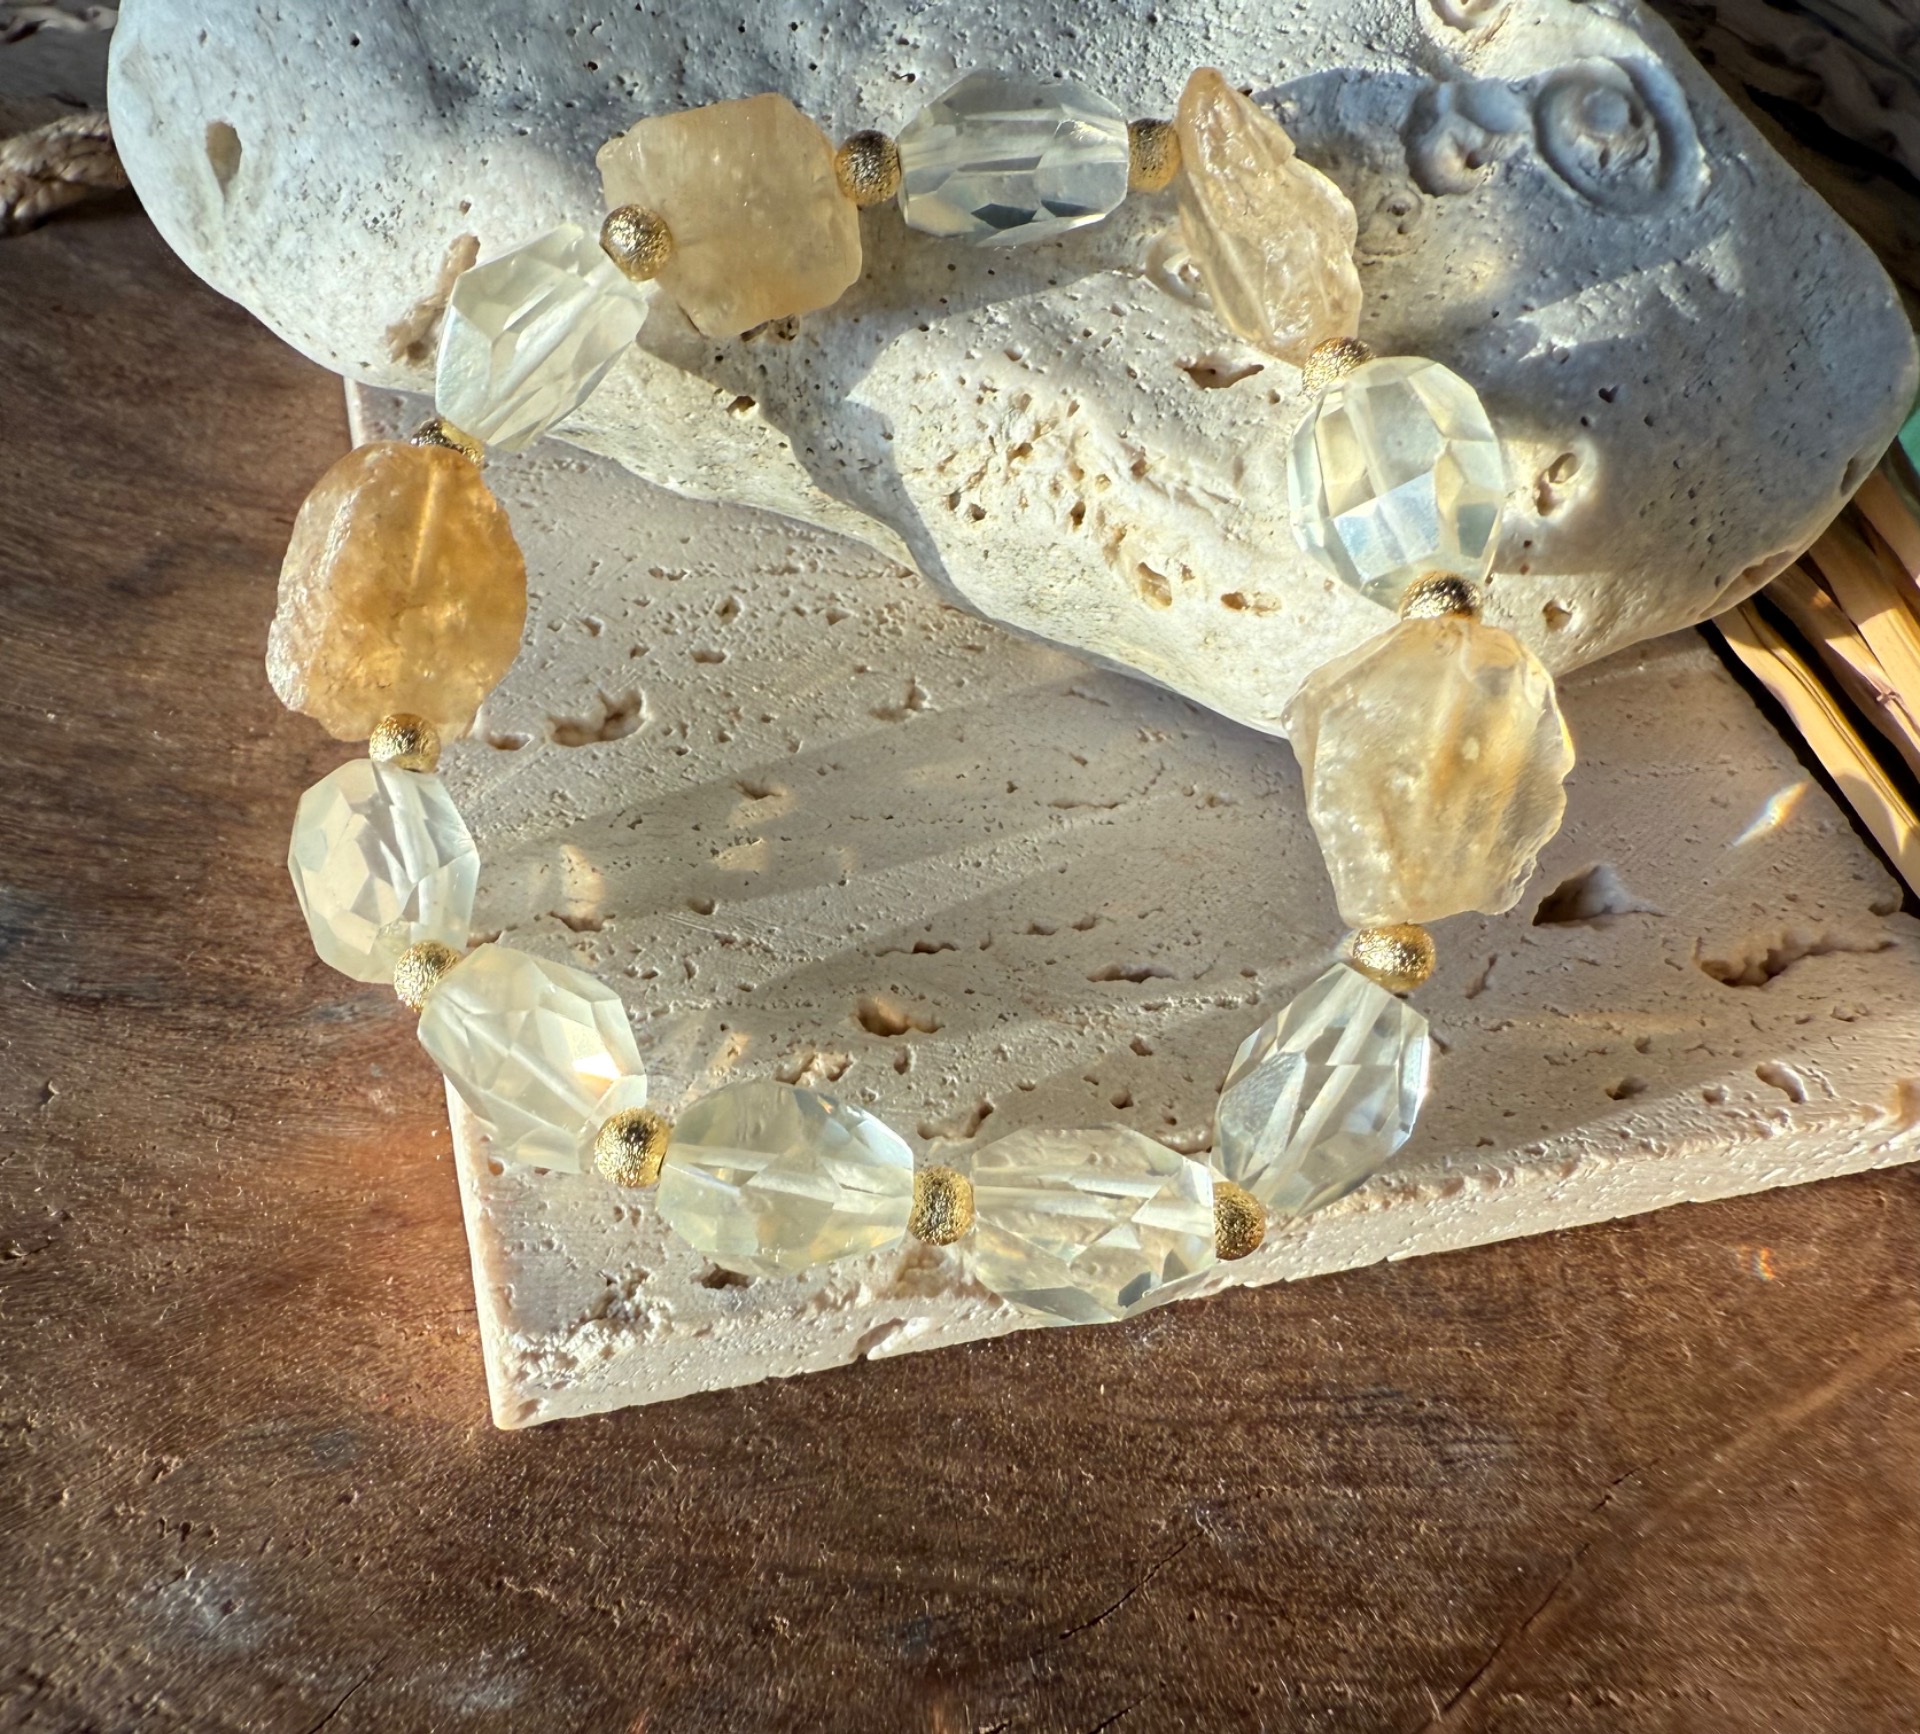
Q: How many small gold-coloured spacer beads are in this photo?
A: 12